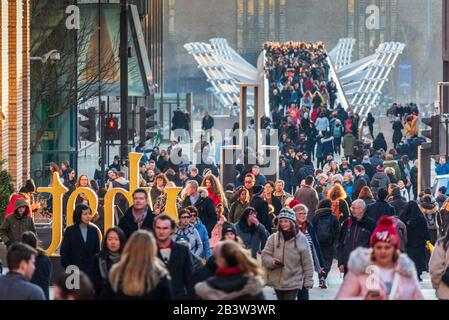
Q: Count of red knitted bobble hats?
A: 1